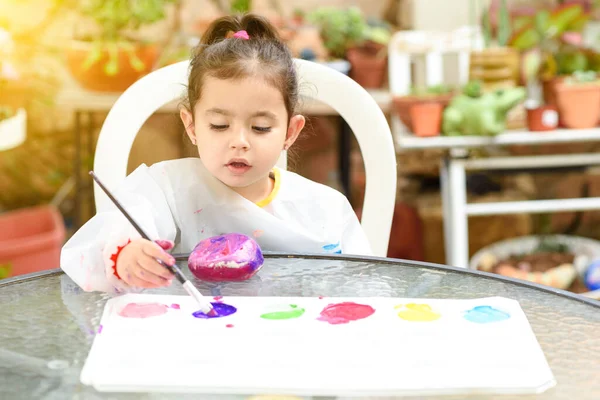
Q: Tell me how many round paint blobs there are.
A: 6